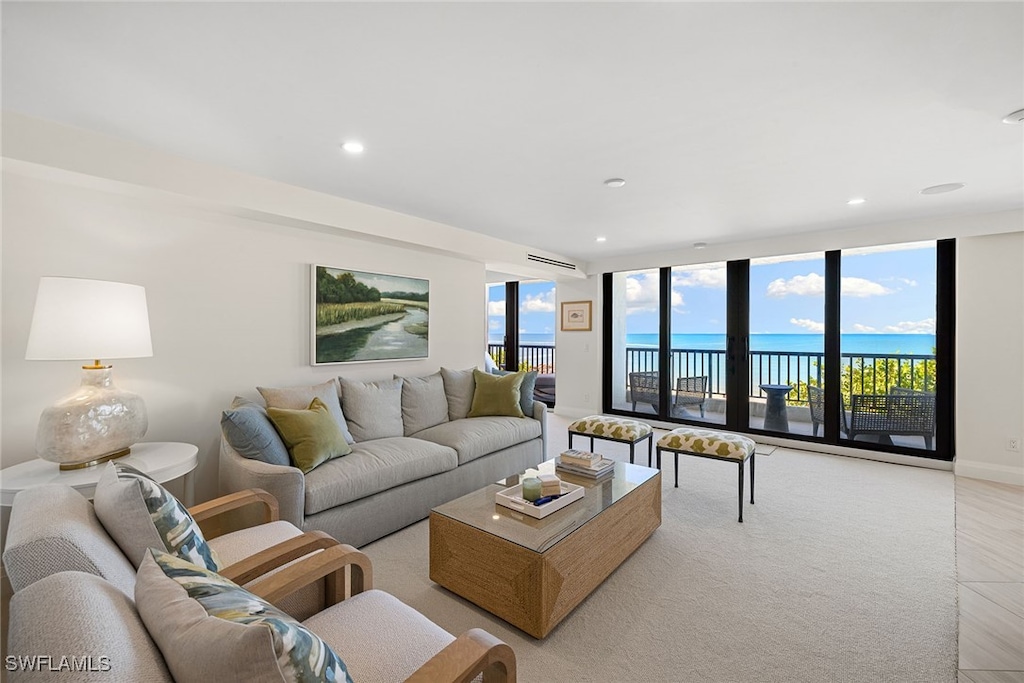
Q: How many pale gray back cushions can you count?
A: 4